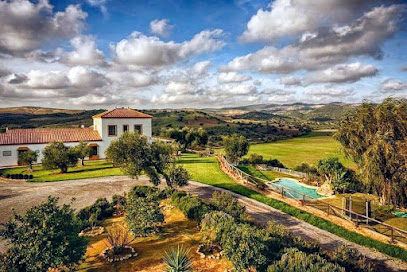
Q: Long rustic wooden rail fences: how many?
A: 1